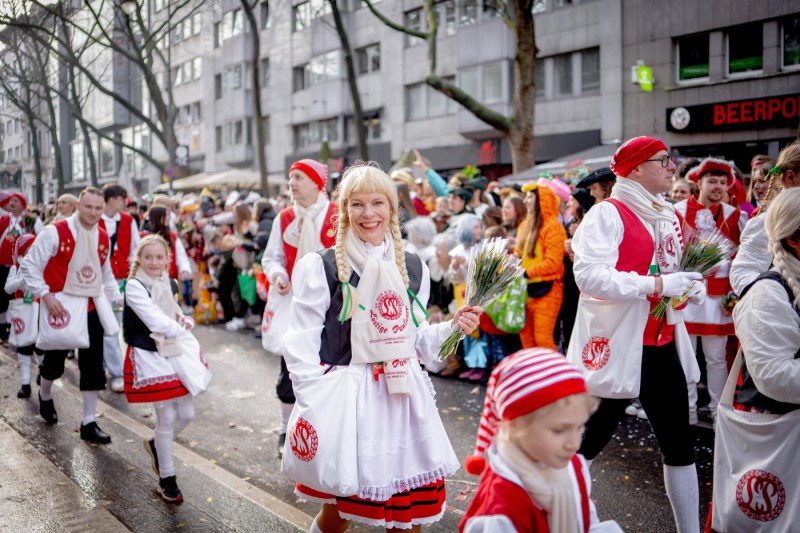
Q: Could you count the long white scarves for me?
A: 6